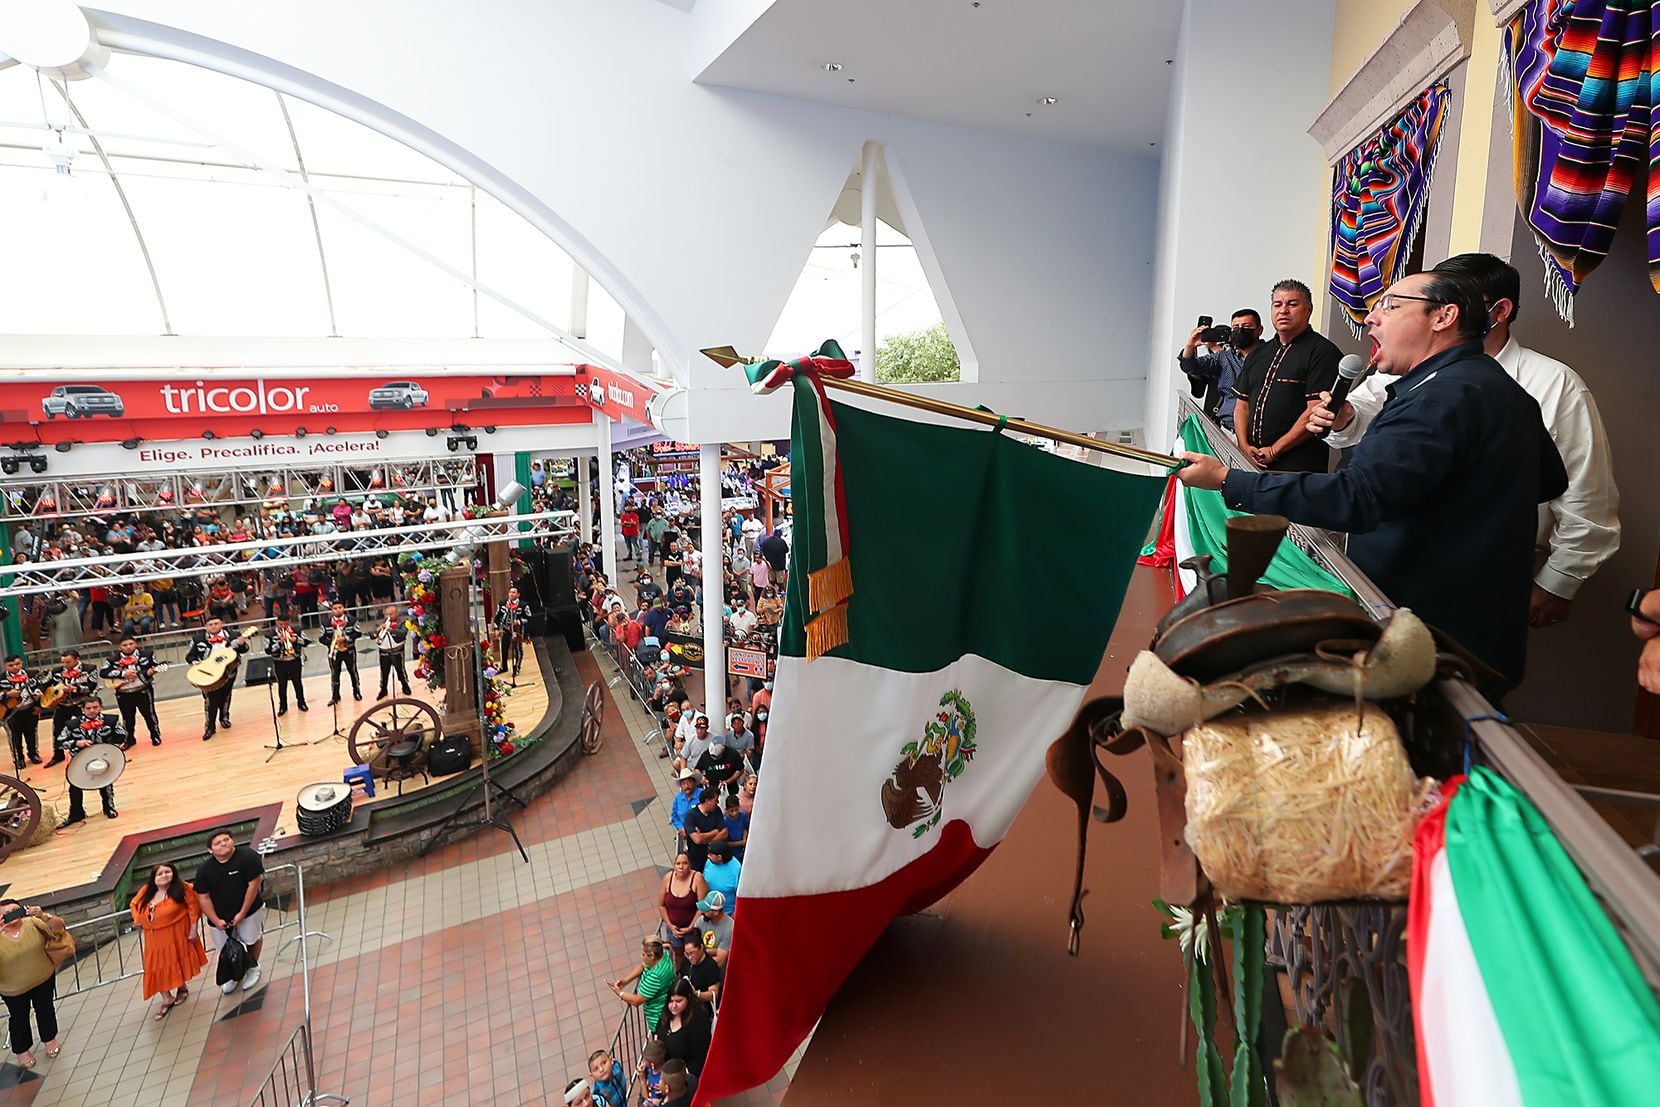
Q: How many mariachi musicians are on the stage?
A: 9